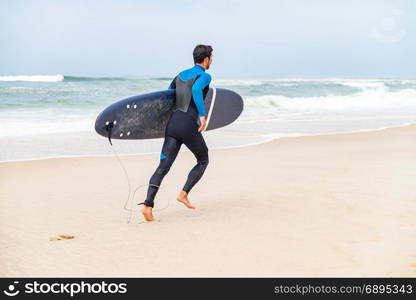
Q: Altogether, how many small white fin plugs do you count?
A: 6